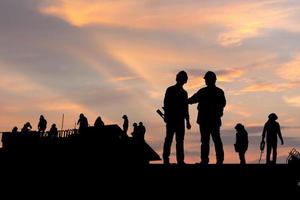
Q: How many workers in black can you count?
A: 13